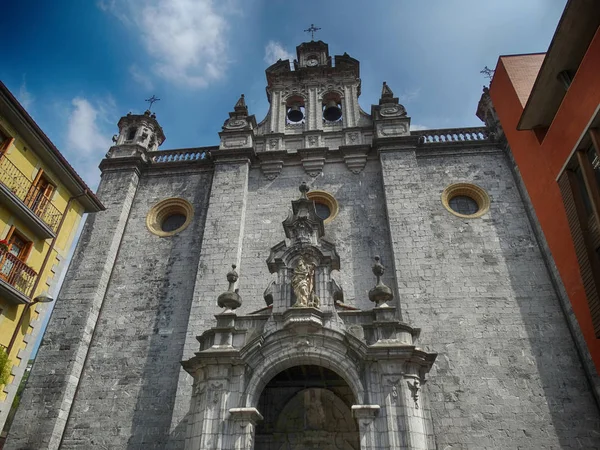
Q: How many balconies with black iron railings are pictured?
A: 2